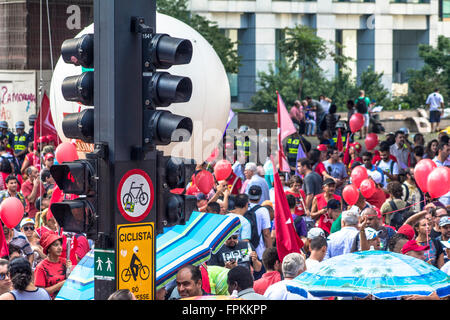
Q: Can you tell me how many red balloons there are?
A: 11